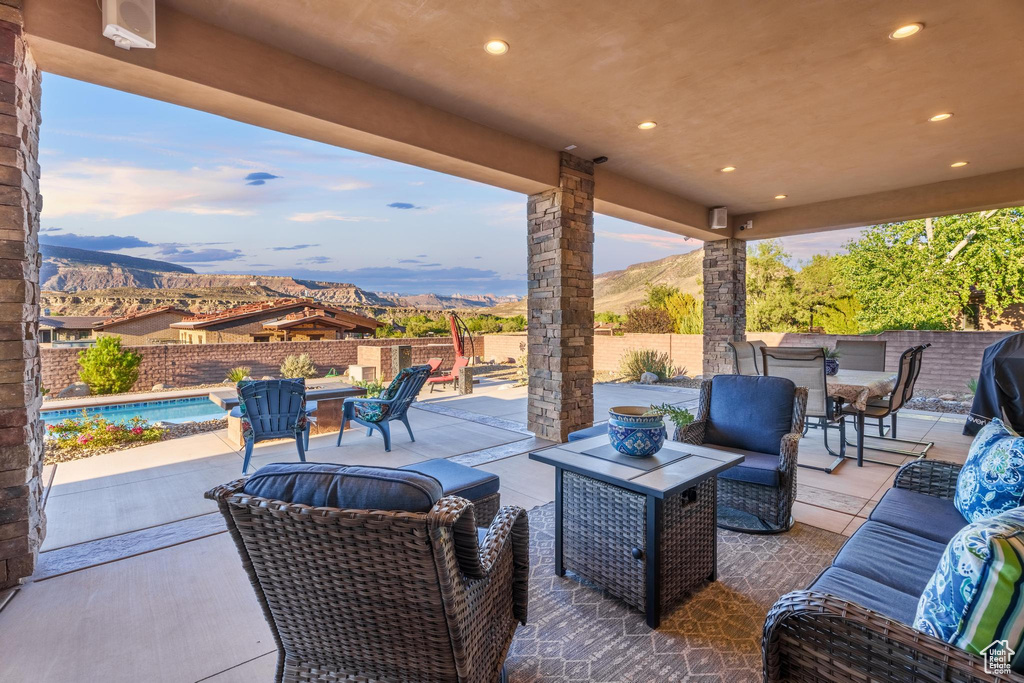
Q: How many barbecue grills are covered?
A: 1